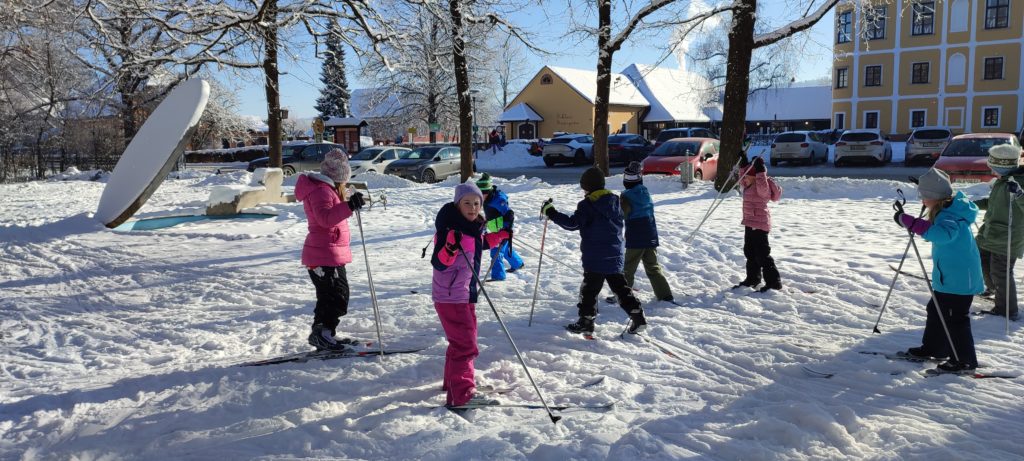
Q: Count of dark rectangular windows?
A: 12